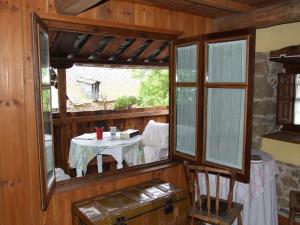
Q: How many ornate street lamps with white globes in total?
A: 0